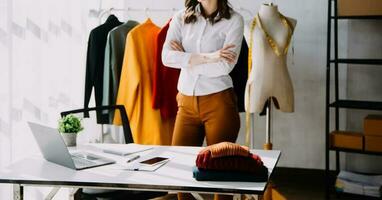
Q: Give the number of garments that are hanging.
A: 5